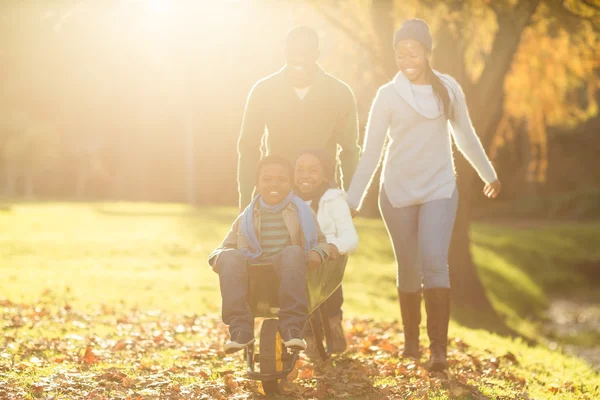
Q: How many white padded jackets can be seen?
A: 1